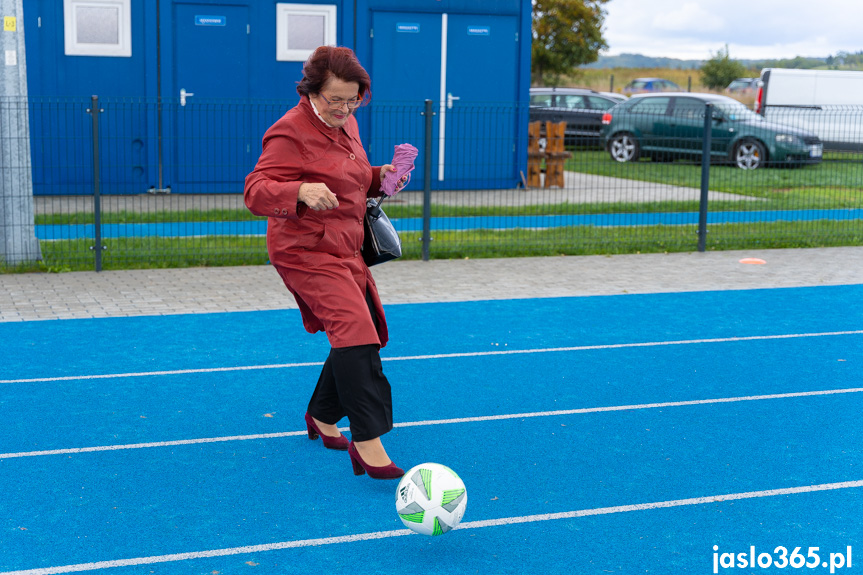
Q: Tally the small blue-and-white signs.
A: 3